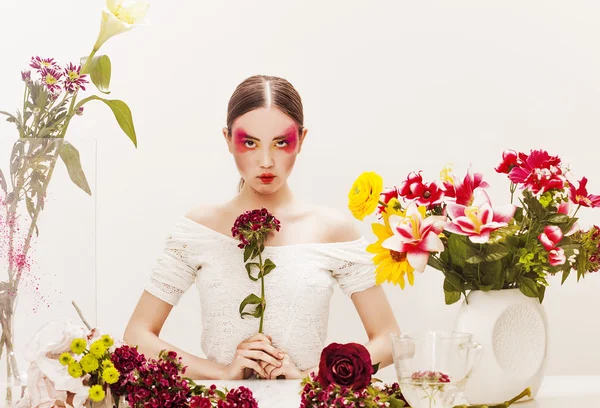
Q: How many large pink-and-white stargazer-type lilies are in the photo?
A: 2